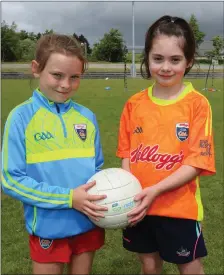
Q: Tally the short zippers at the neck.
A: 1